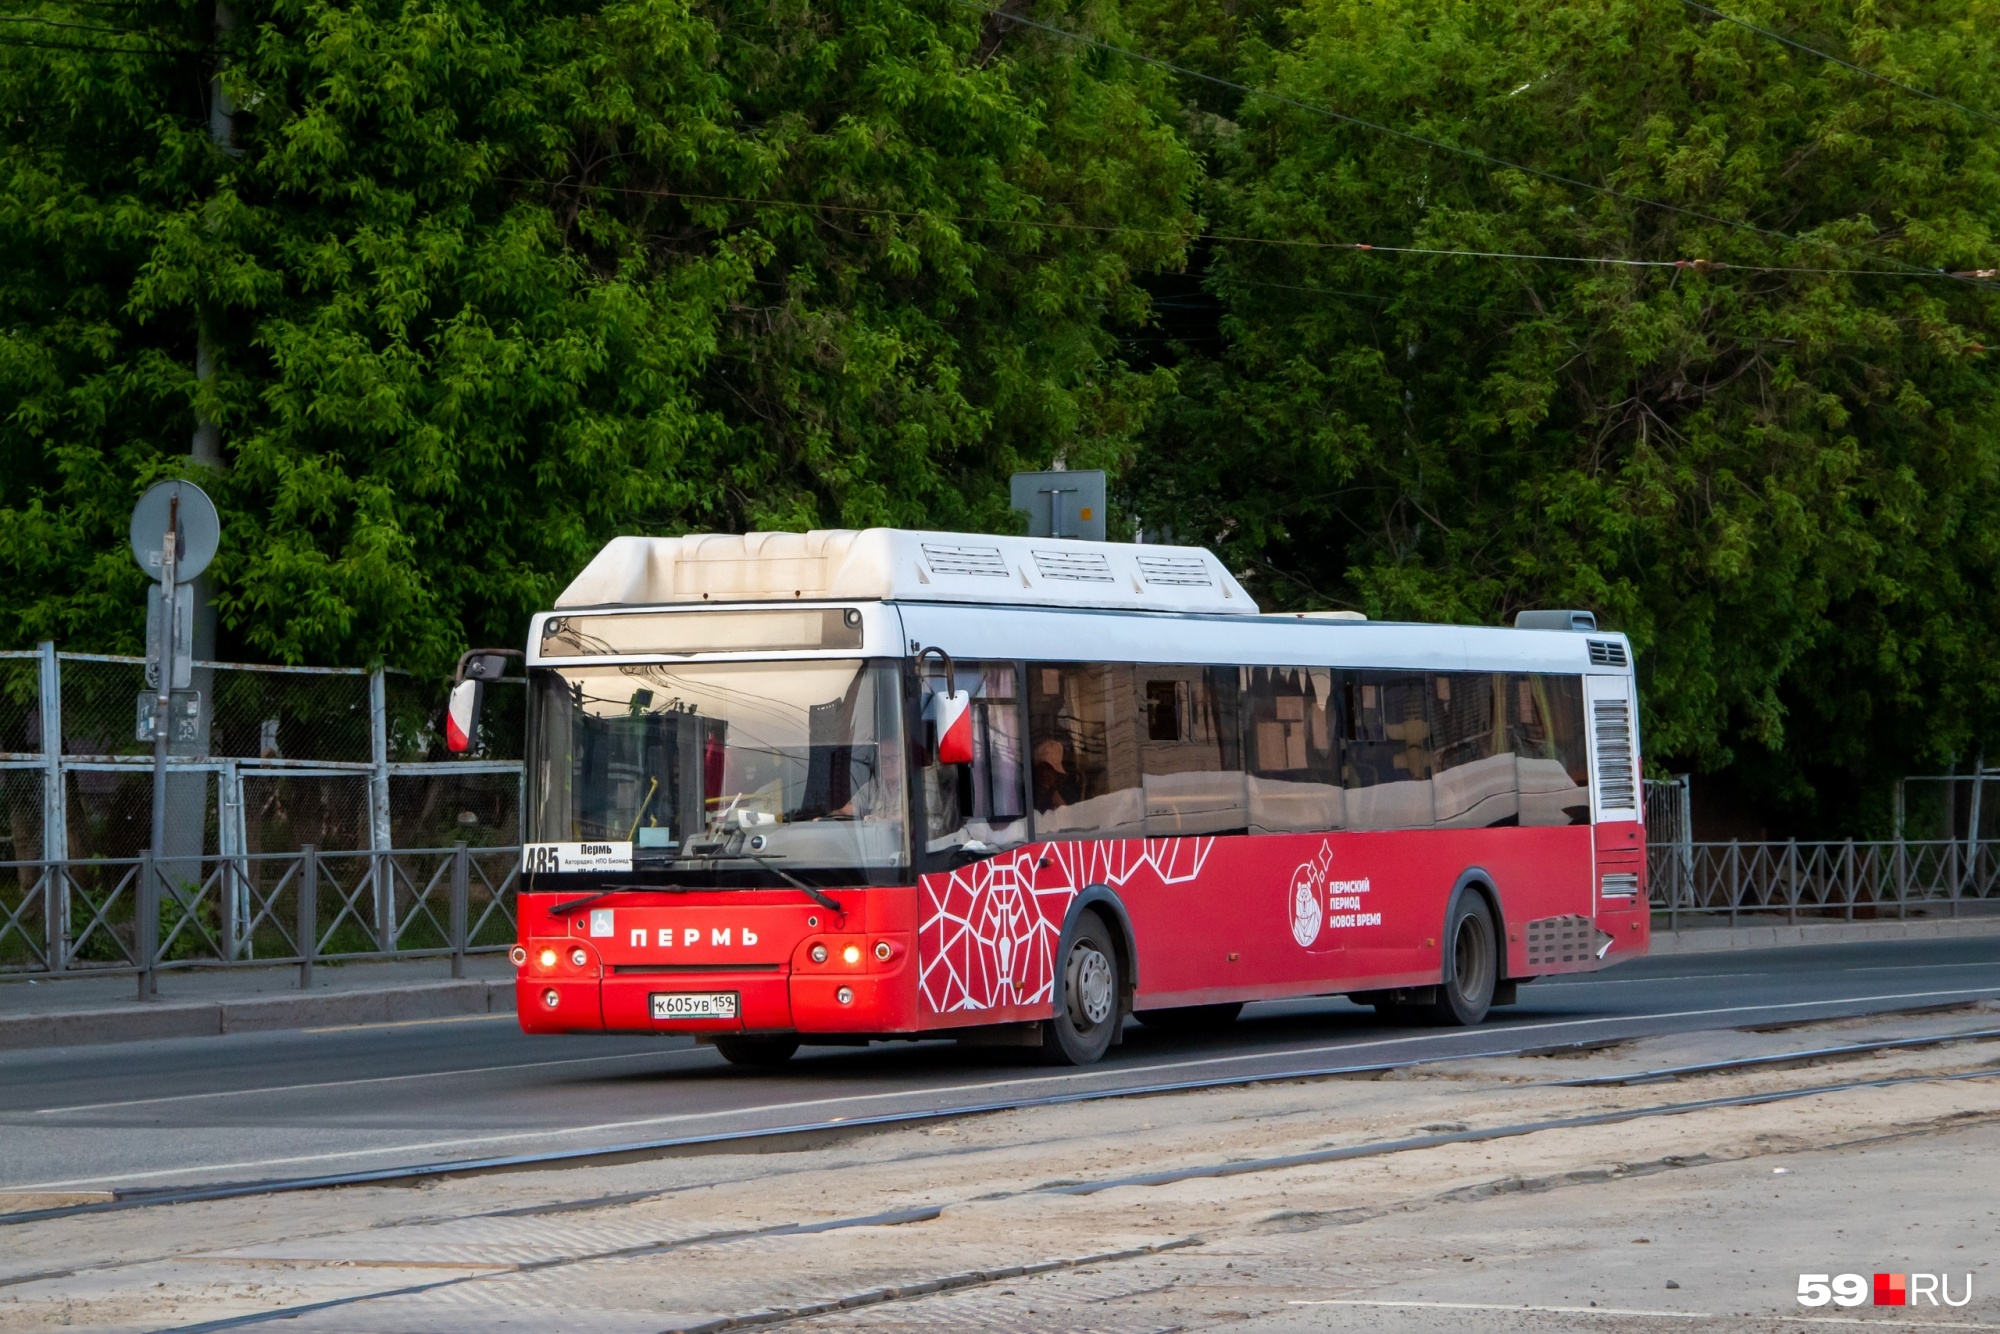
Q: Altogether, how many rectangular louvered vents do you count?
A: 6